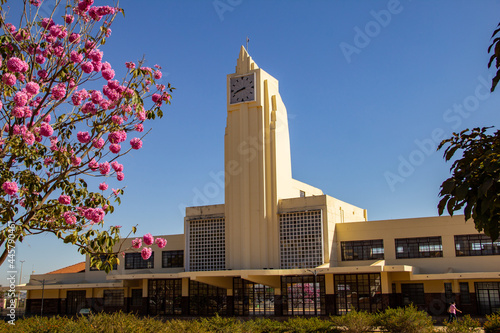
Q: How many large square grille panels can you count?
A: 2